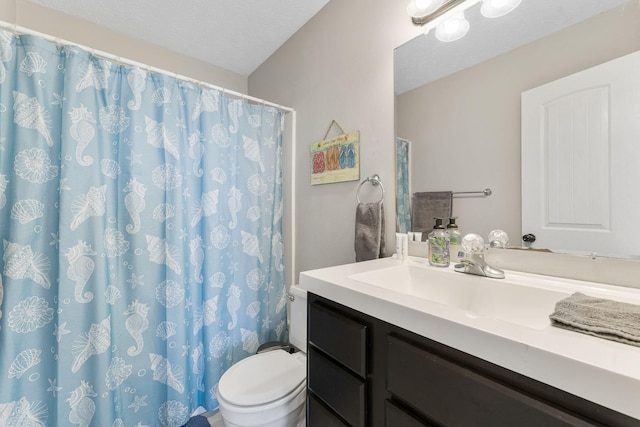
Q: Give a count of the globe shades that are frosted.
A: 3